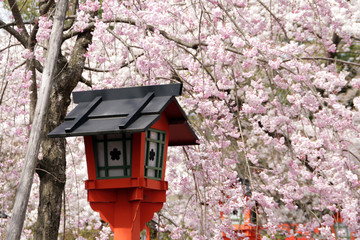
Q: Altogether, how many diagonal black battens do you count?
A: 2